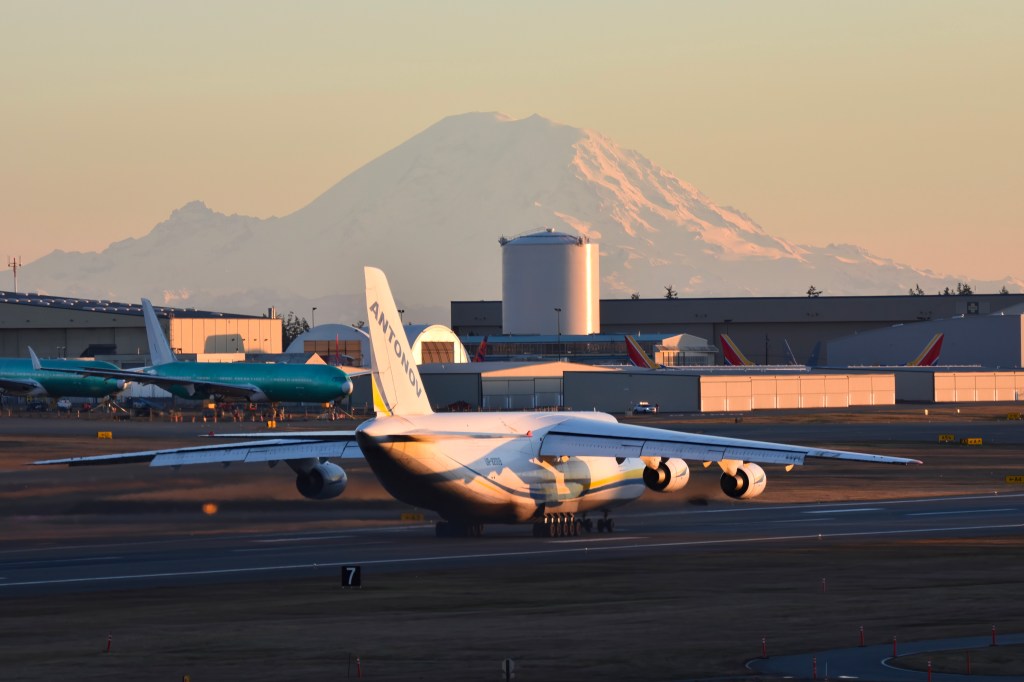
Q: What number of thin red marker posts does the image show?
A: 10